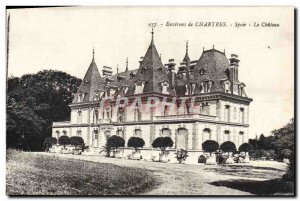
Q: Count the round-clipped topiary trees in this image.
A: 9